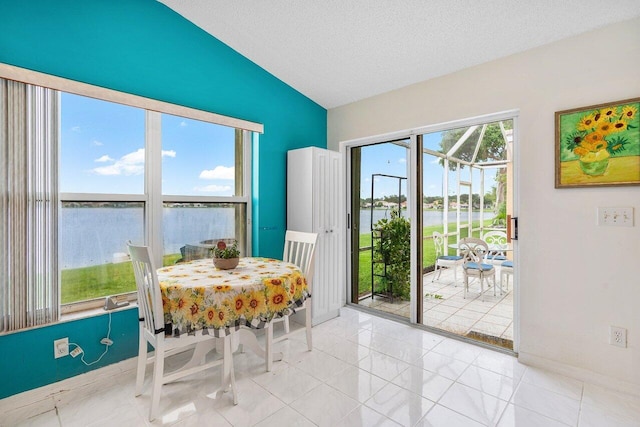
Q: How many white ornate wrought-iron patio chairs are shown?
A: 4